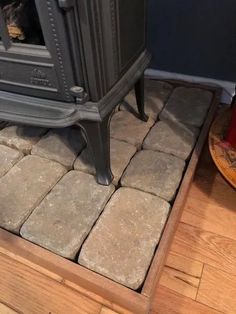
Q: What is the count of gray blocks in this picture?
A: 12